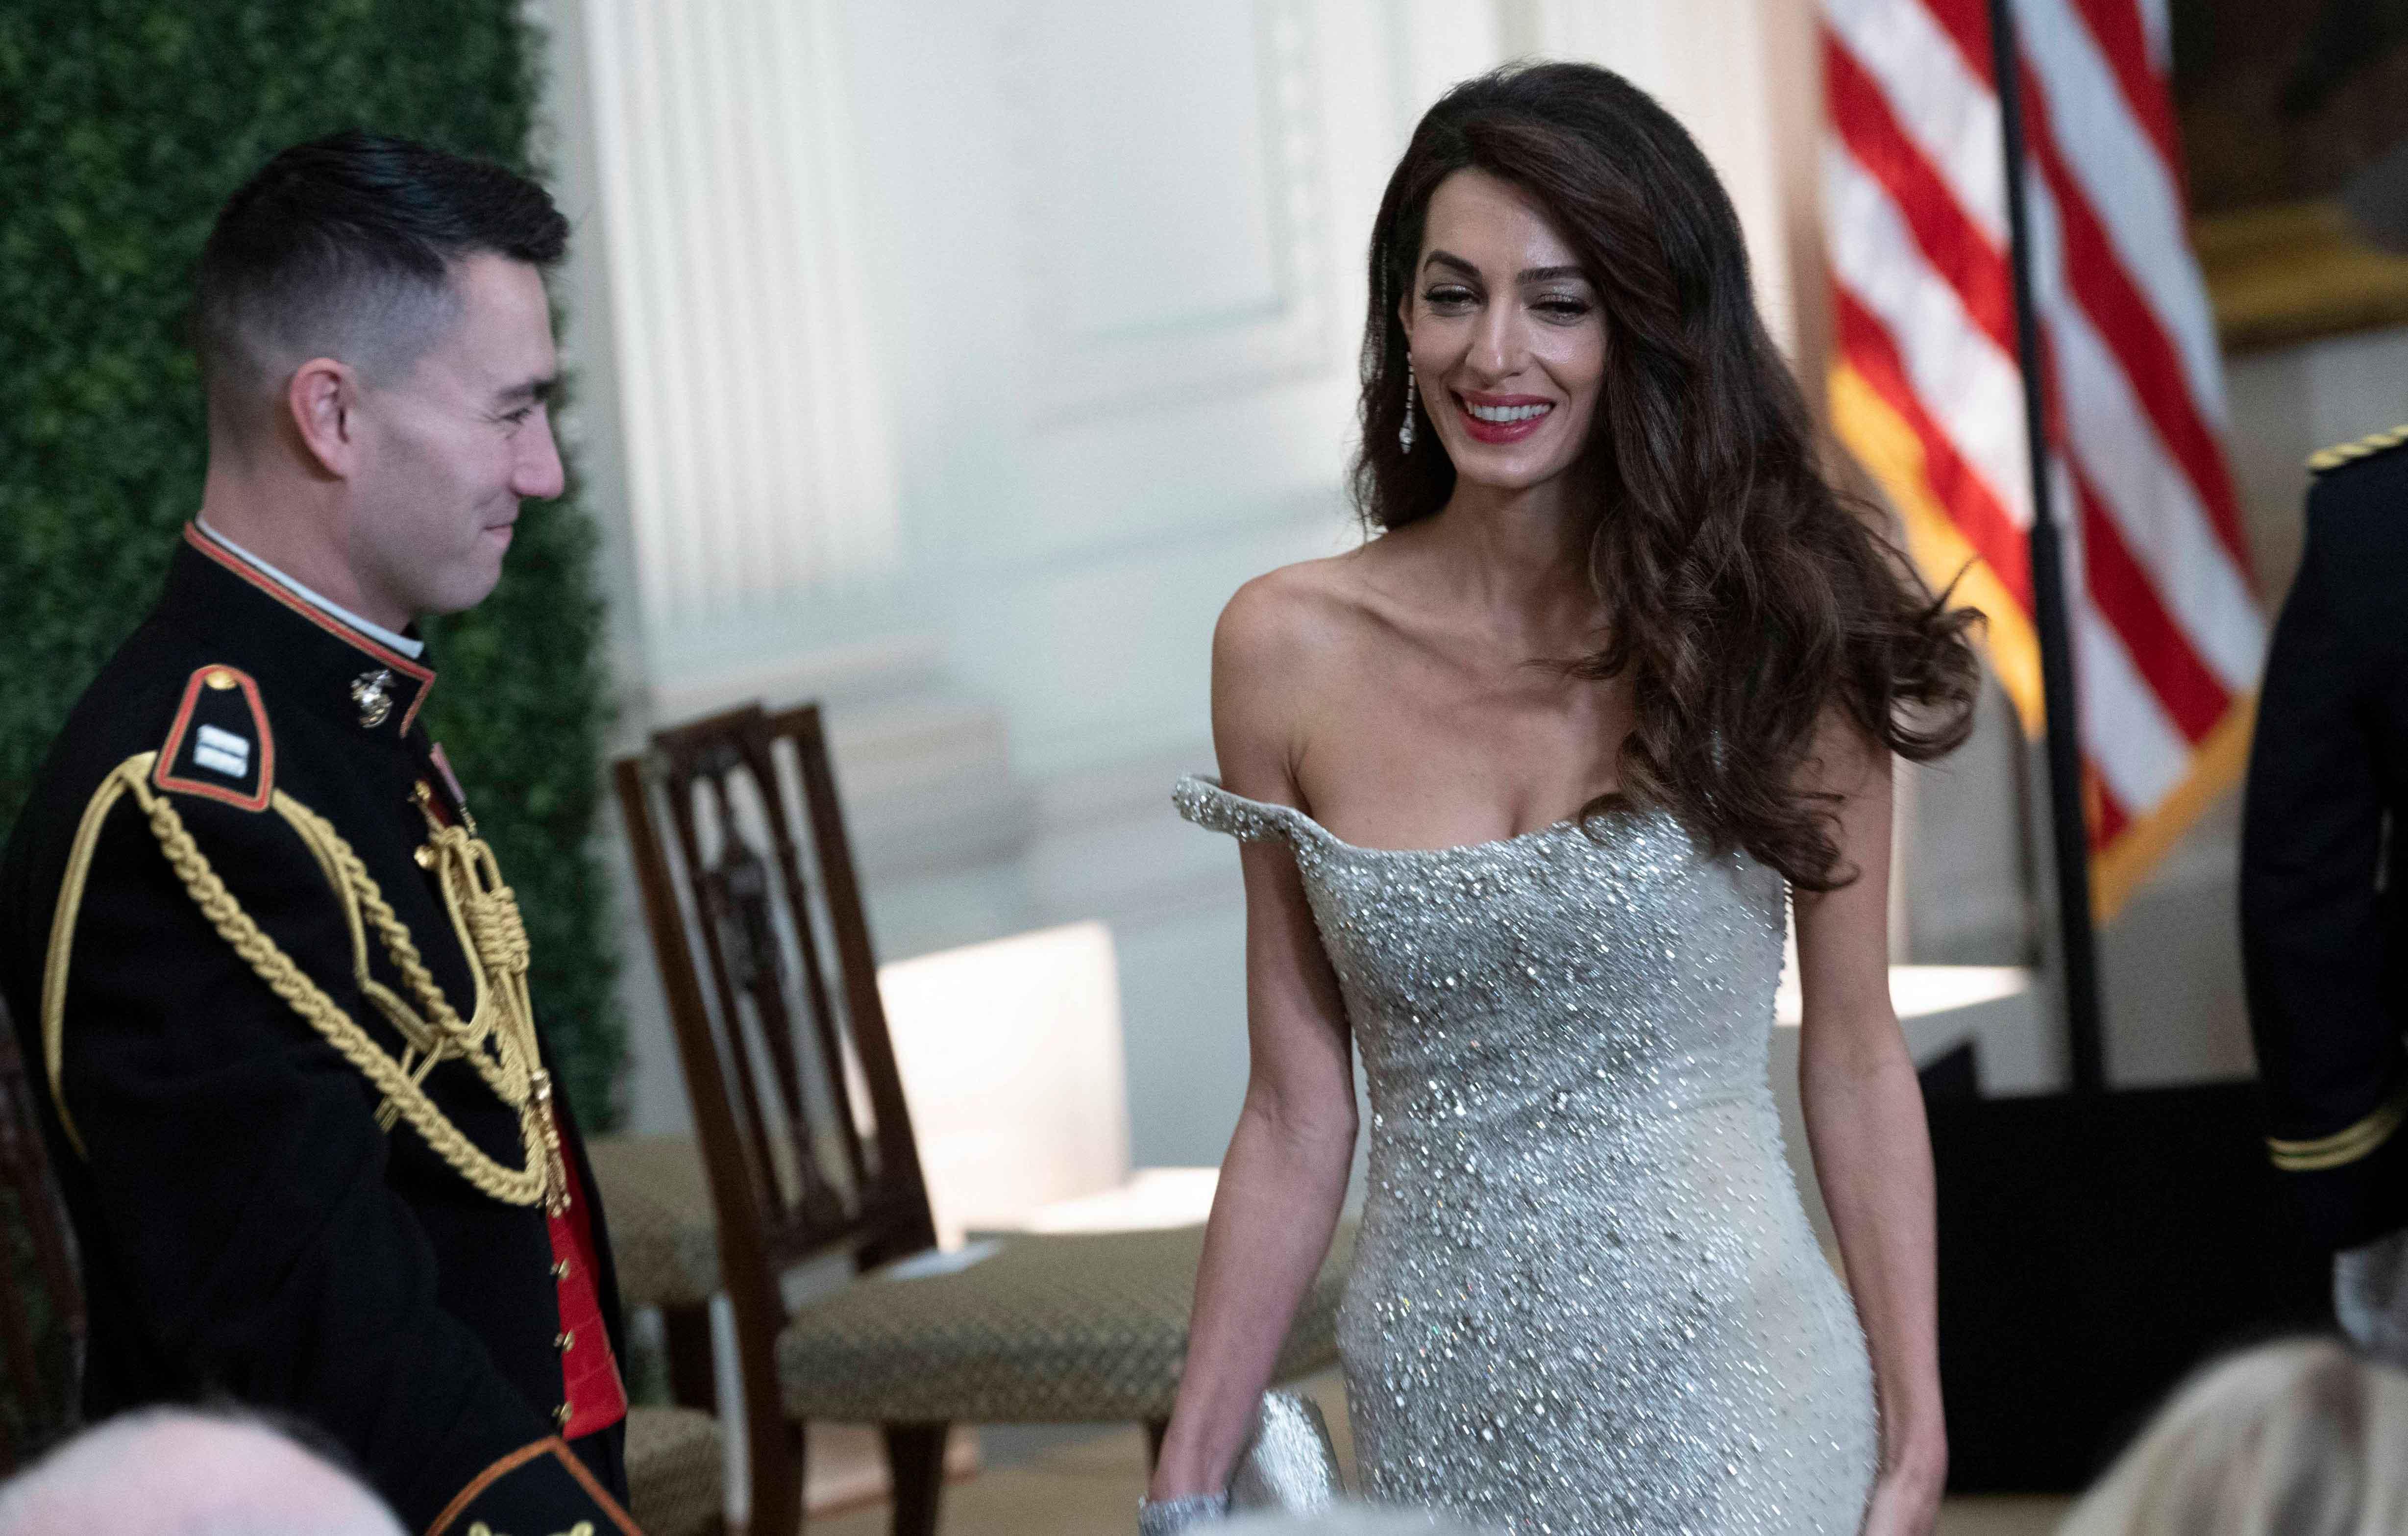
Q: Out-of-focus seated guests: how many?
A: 2